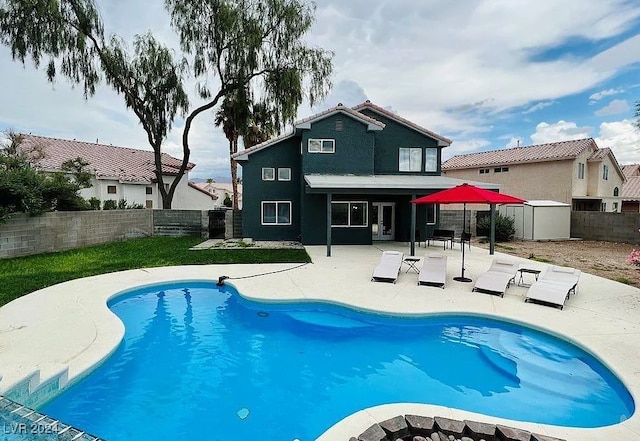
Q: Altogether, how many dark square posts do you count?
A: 3